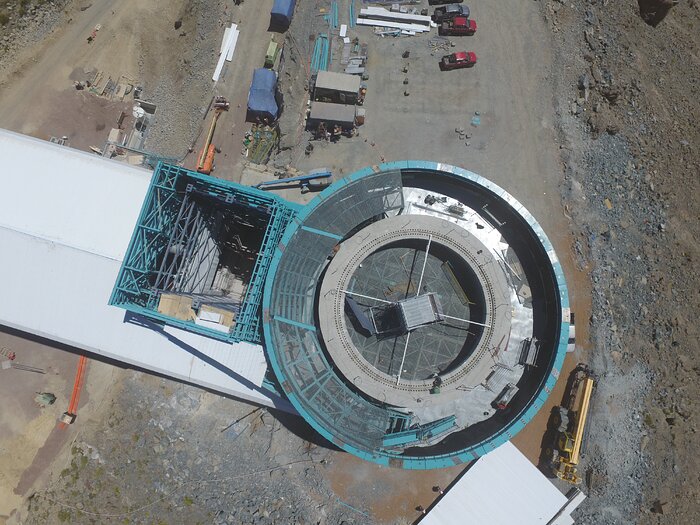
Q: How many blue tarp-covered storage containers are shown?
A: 2